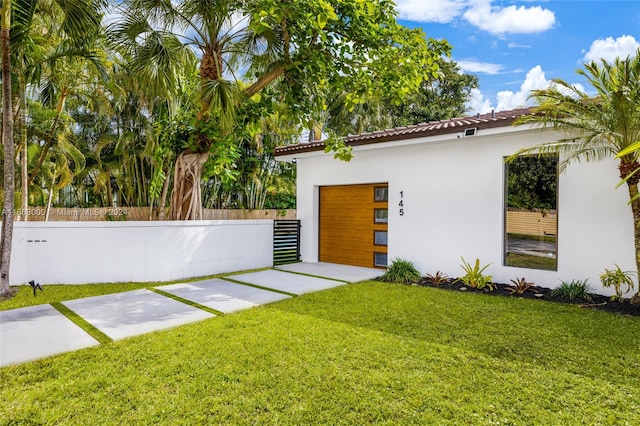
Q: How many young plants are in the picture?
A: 6